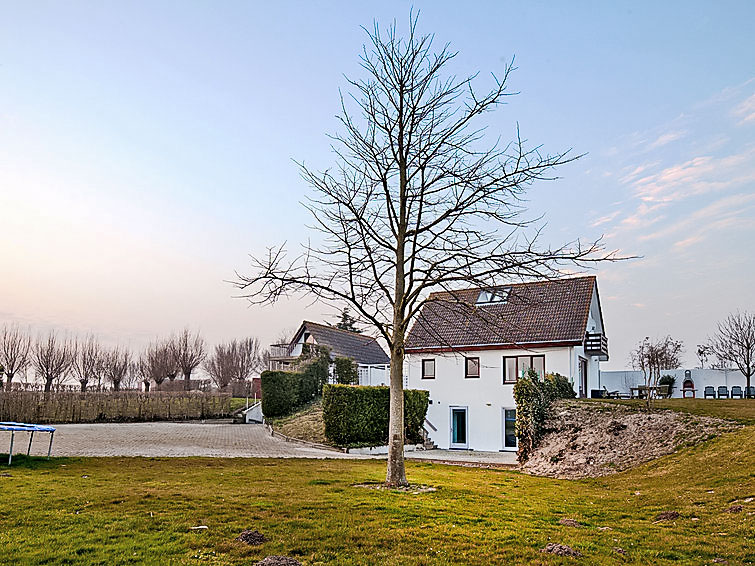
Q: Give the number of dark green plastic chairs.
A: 4